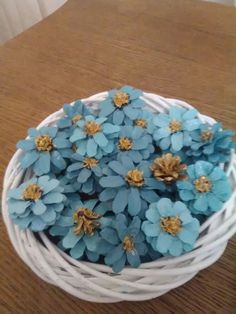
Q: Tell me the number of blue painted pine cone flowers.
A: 15